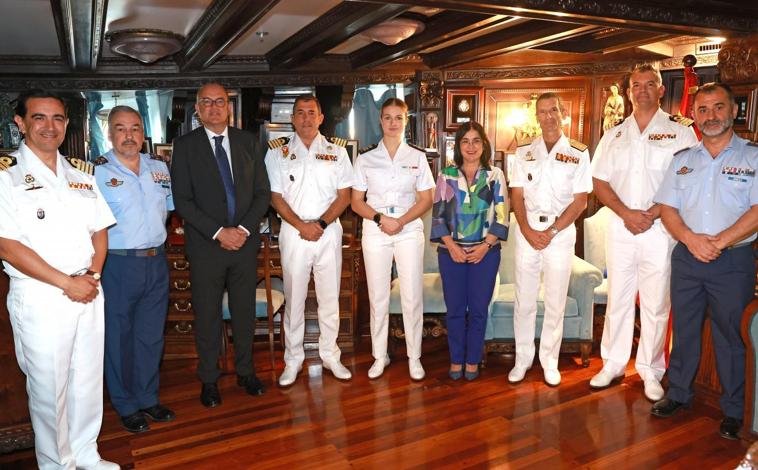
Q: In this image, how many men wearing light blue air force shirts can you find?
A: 2